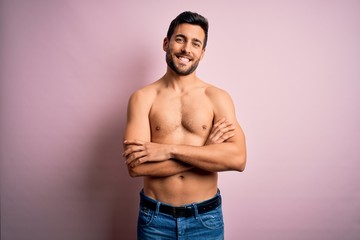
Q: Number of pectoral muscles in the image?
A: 2